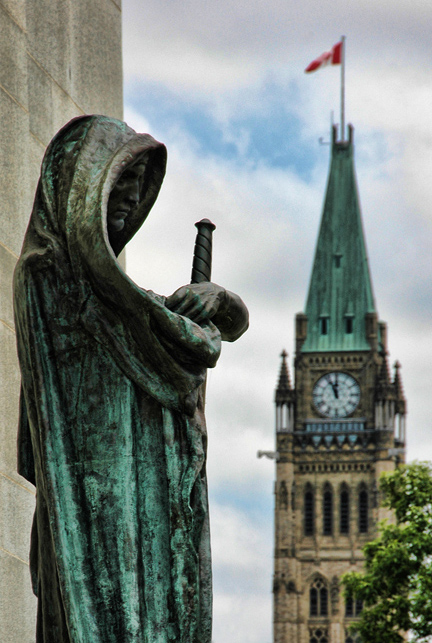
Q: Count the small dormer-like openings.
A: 3